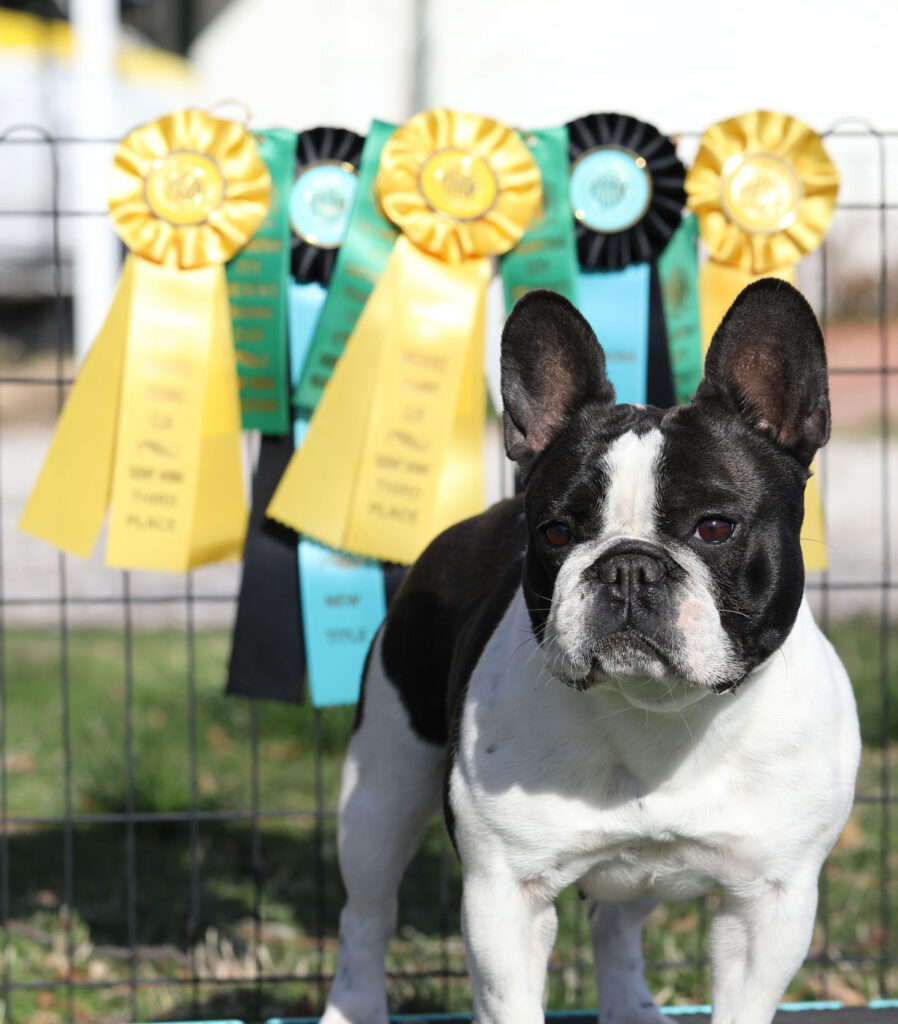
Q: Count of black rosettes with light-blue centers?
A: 2